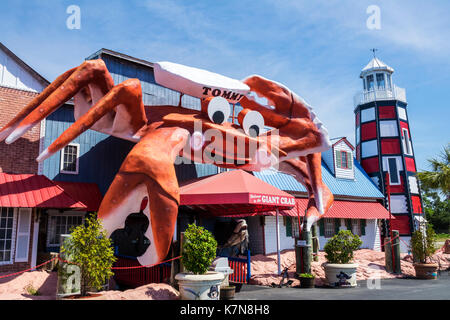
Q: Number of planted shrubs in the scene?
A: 4